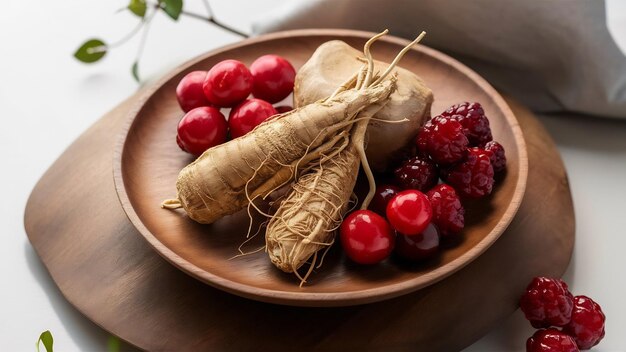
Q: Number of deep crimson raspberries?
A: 9